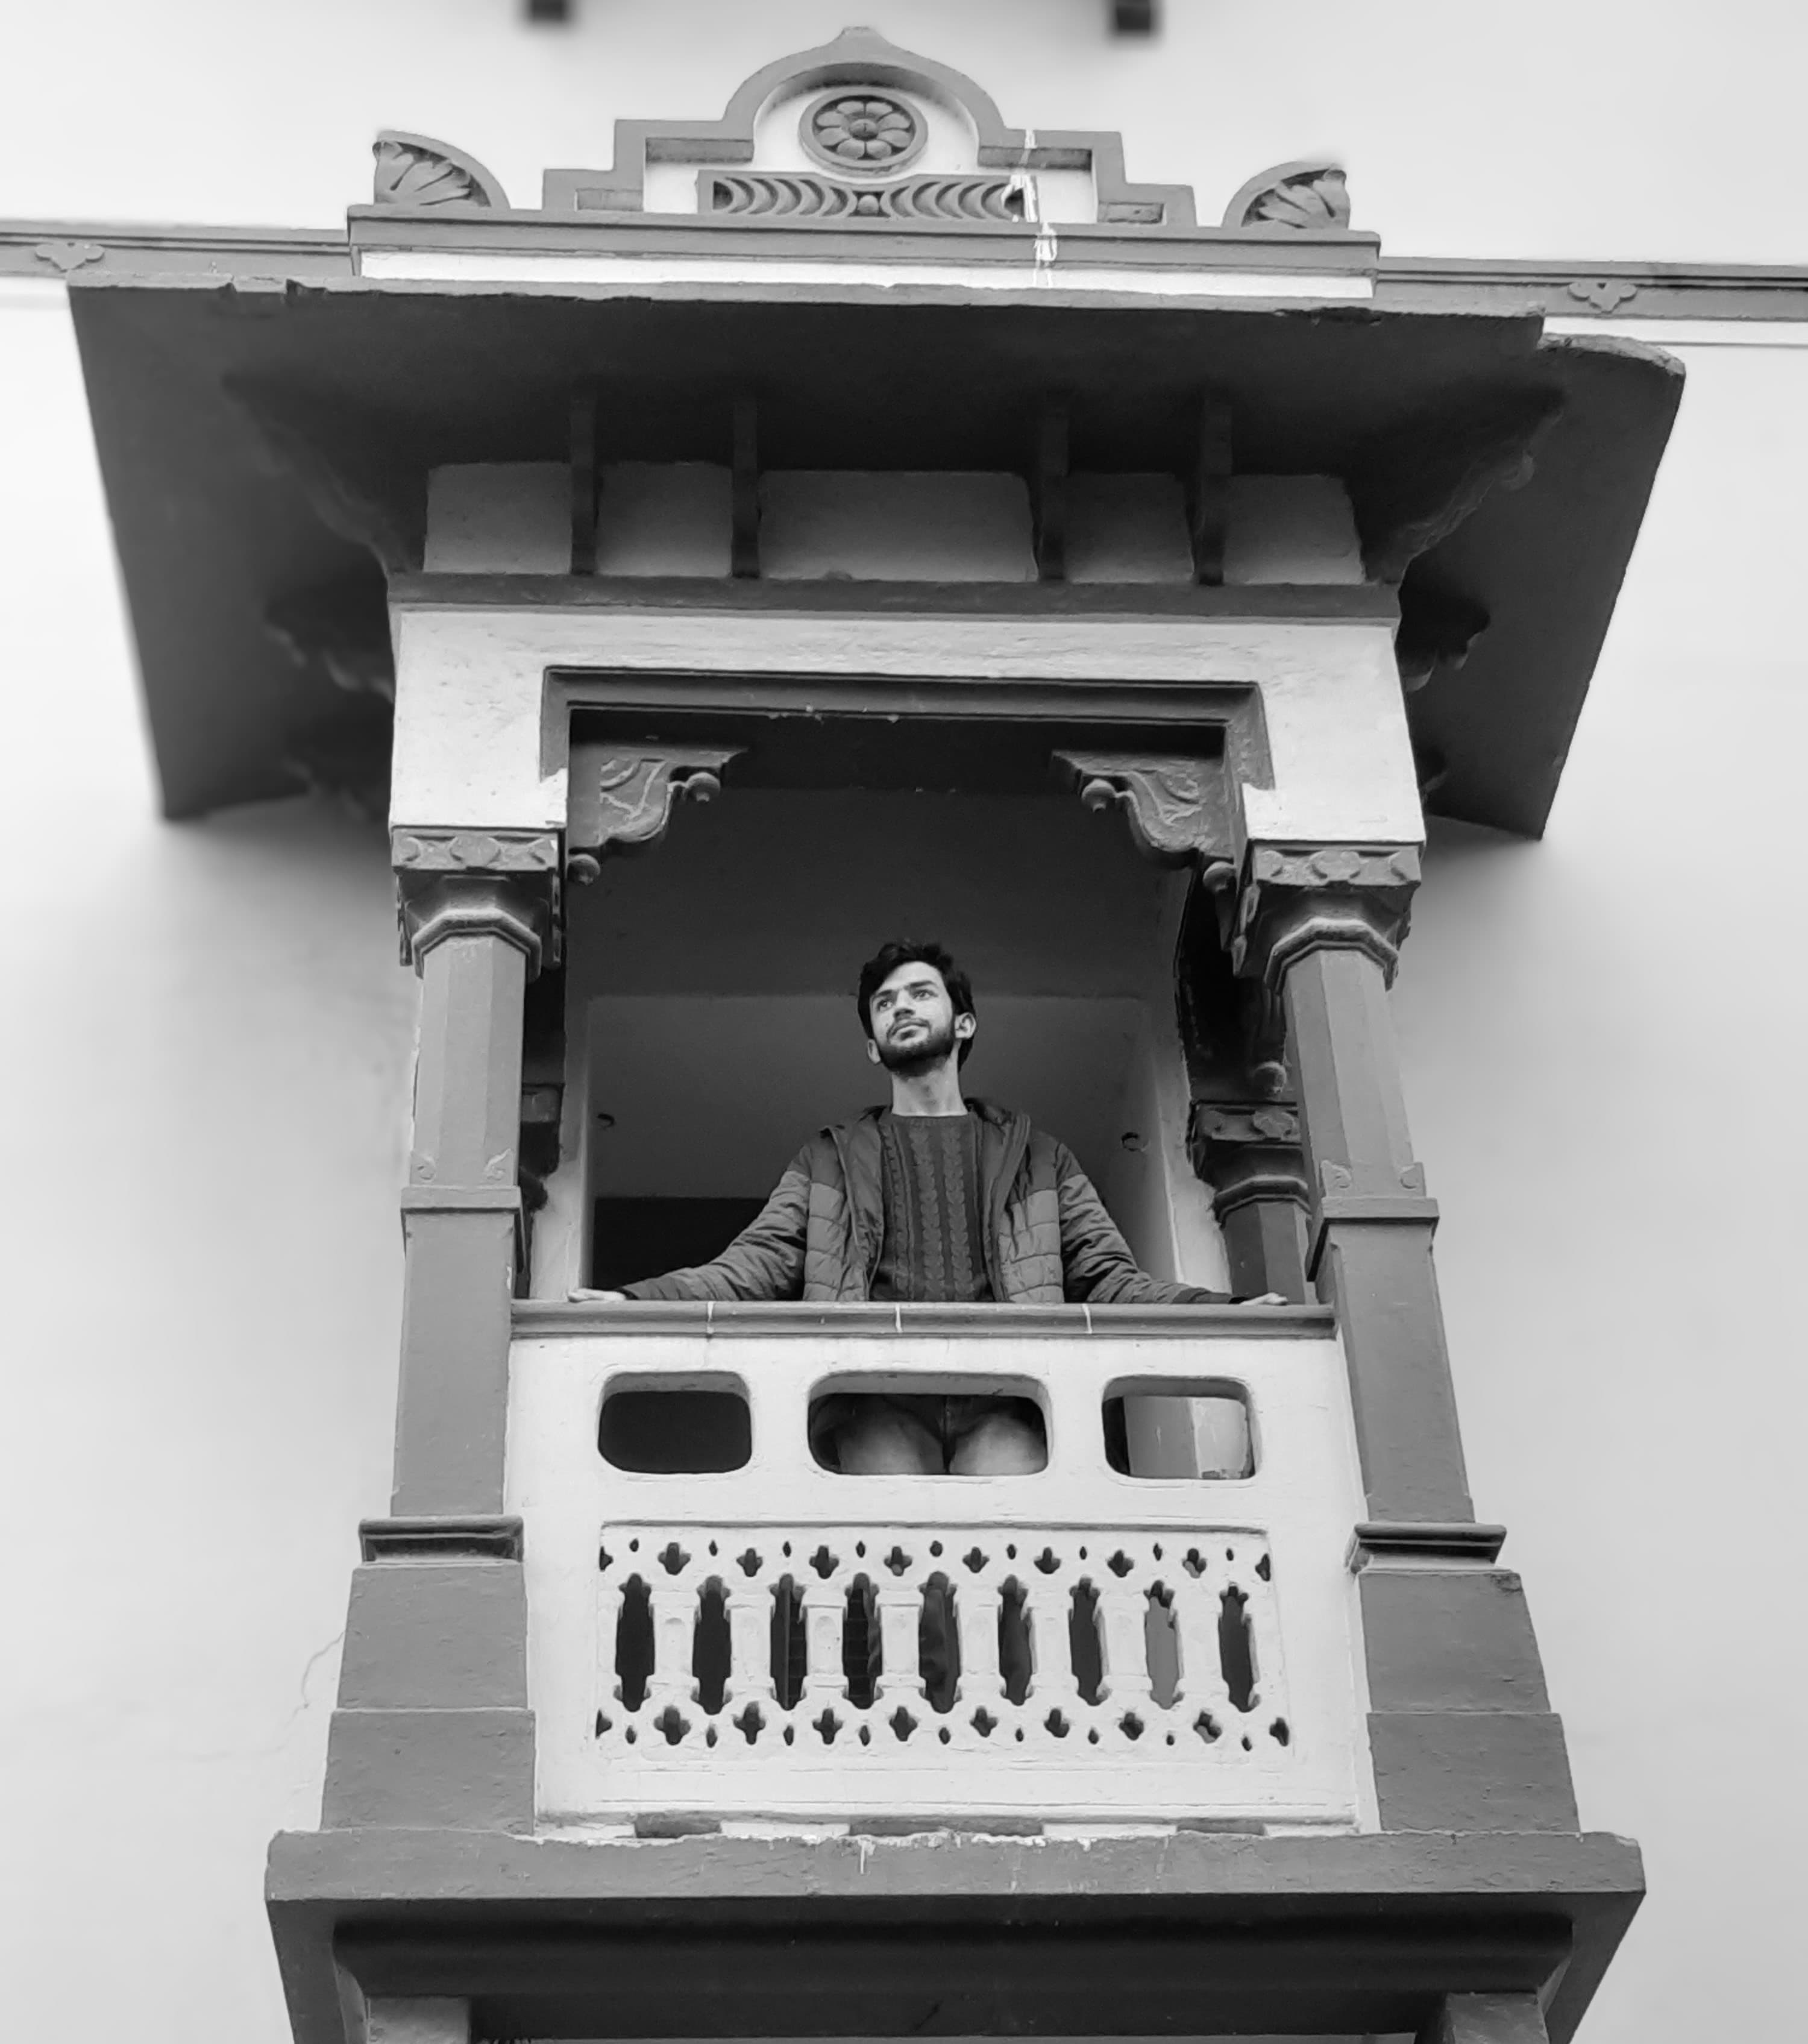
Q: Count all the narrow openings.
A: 9